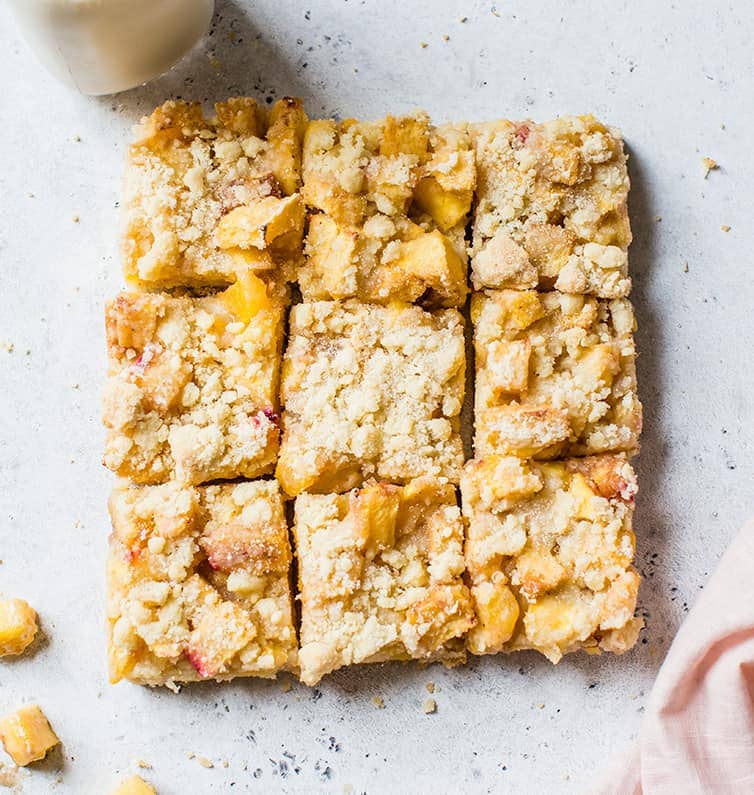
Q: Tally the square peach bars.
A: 9